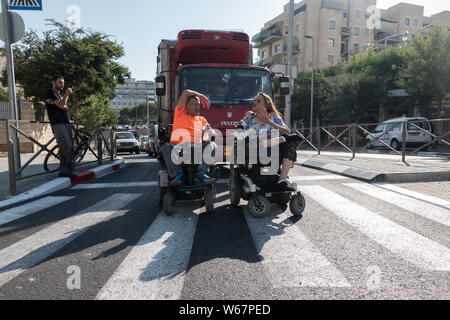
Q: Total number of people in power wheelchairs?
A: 2